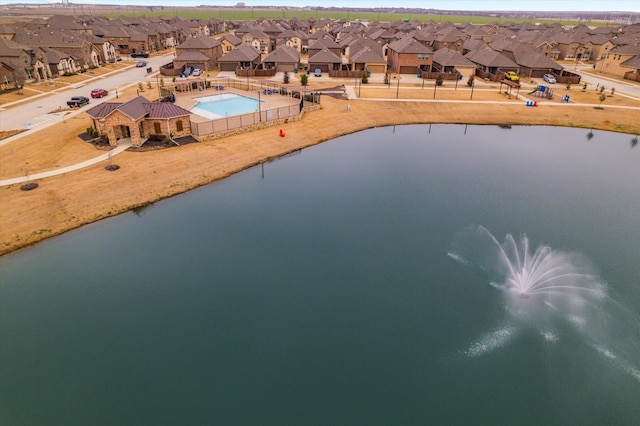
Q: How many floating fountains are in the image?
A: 1